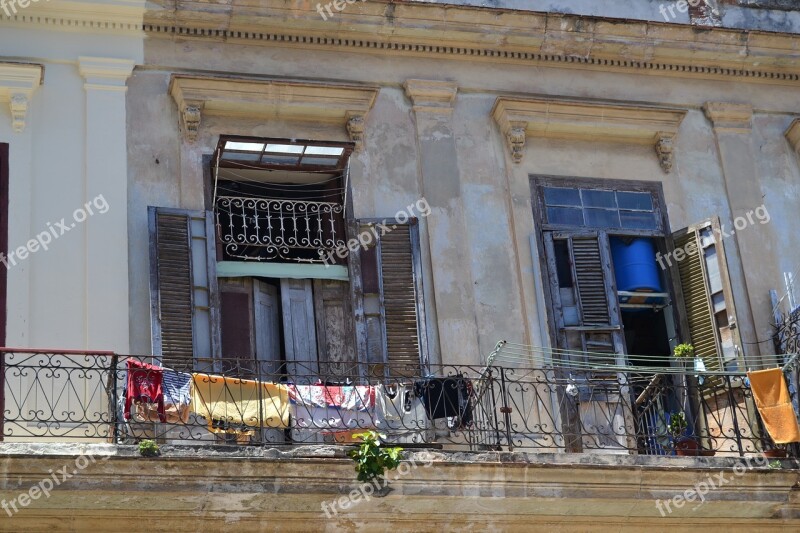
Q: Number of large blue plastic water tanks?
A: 1